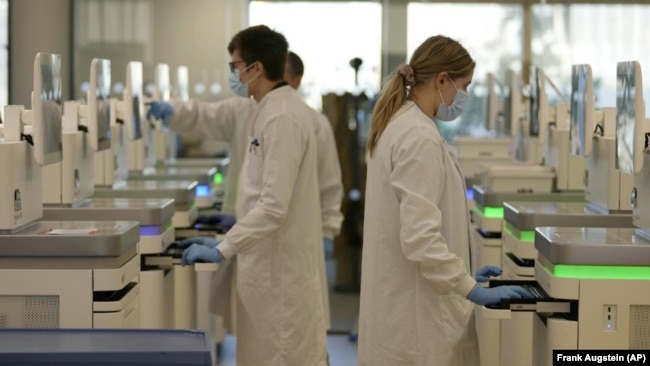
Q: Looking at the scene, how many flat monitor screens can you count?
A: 10